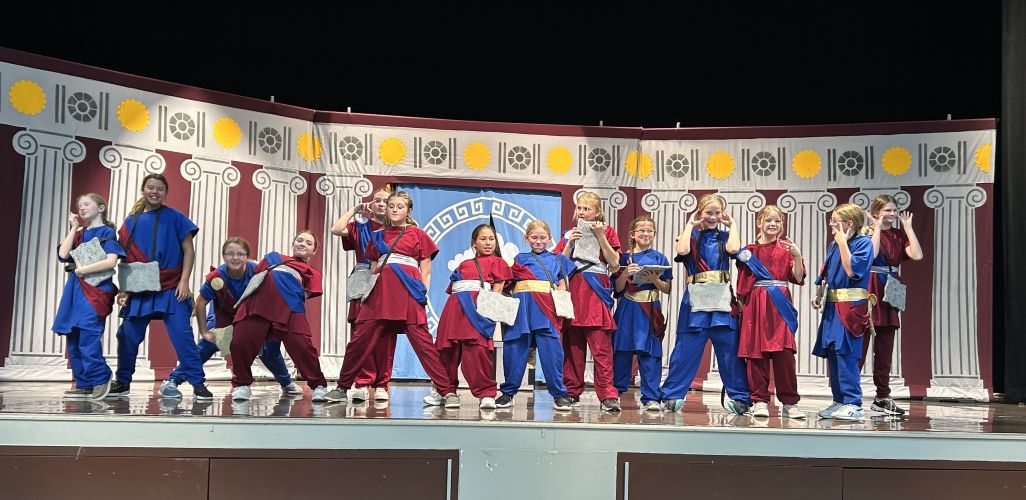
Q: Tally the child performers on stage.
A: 14